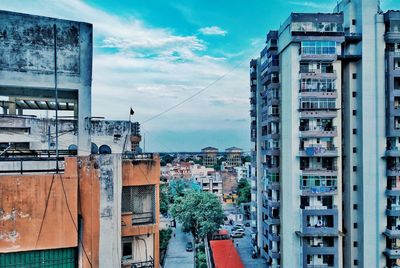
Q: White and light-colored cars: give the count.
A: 3